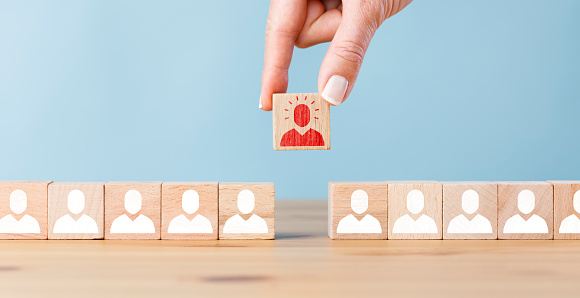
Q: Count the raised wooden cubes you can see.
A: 1